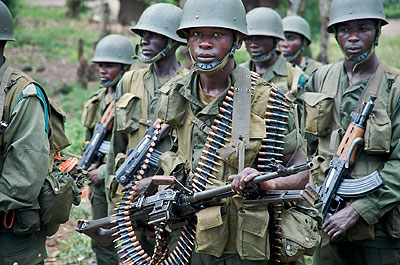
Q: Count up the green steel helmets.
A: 7